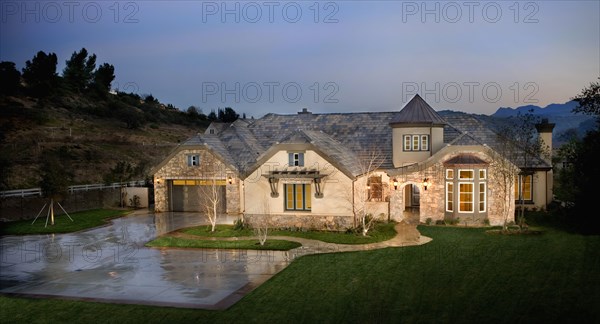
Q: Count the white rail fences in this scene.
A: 1